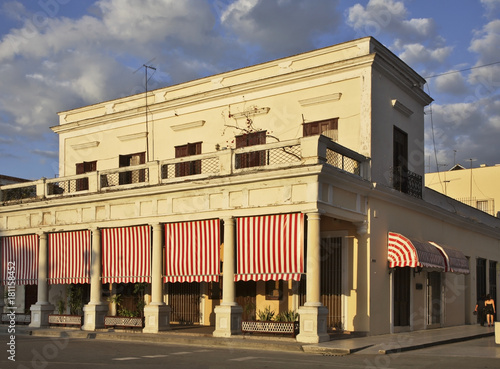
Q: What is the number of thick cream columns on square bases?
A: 5